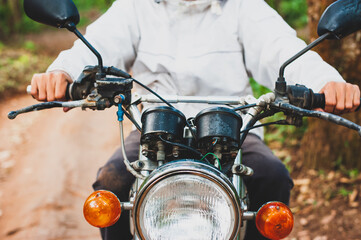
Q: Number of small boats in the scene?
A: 0